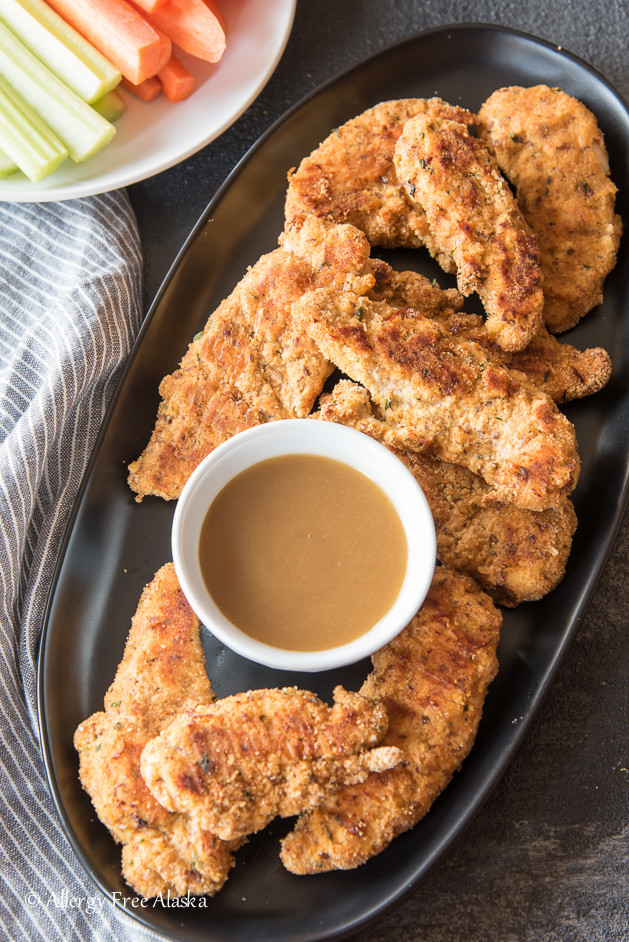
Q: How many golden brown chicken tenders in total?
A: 10